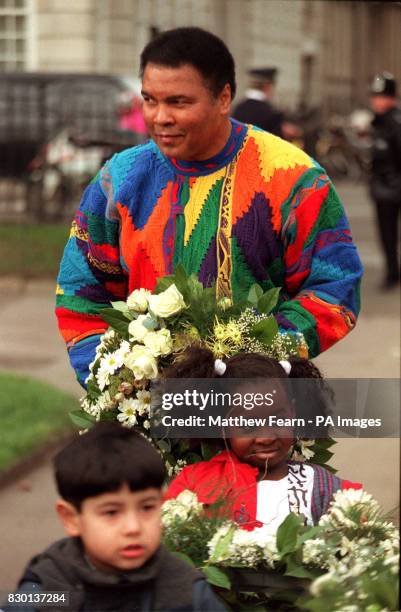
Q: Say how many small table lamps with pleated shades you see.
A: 0